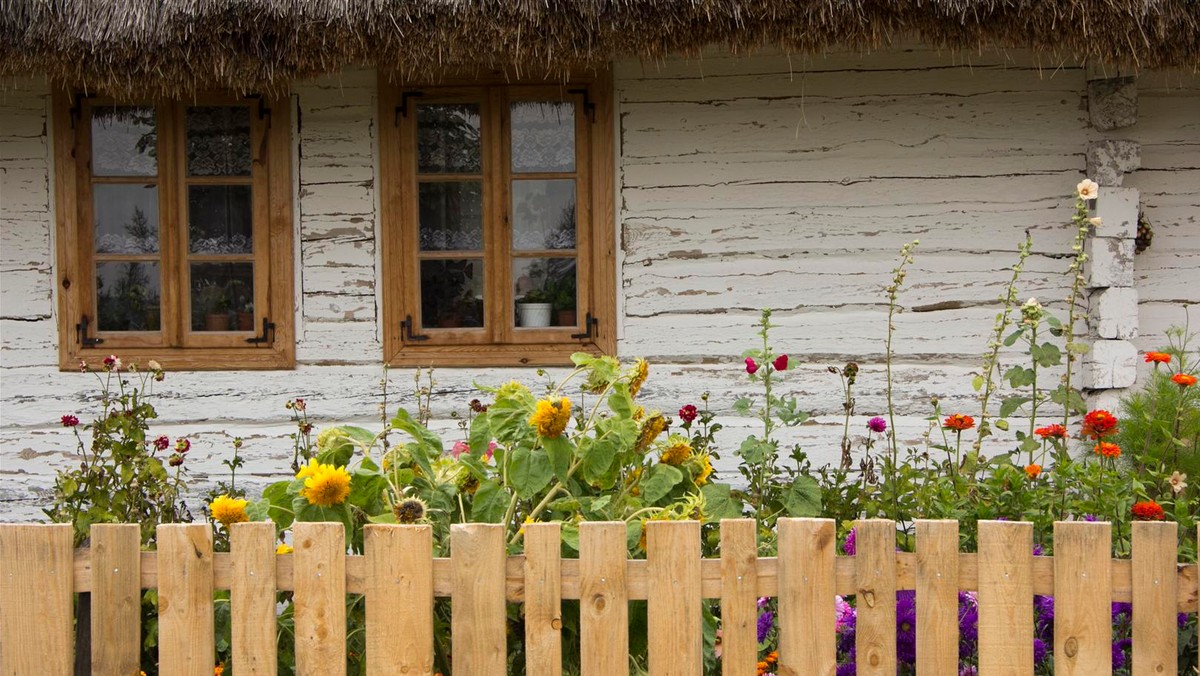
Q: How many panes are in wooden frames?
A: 12